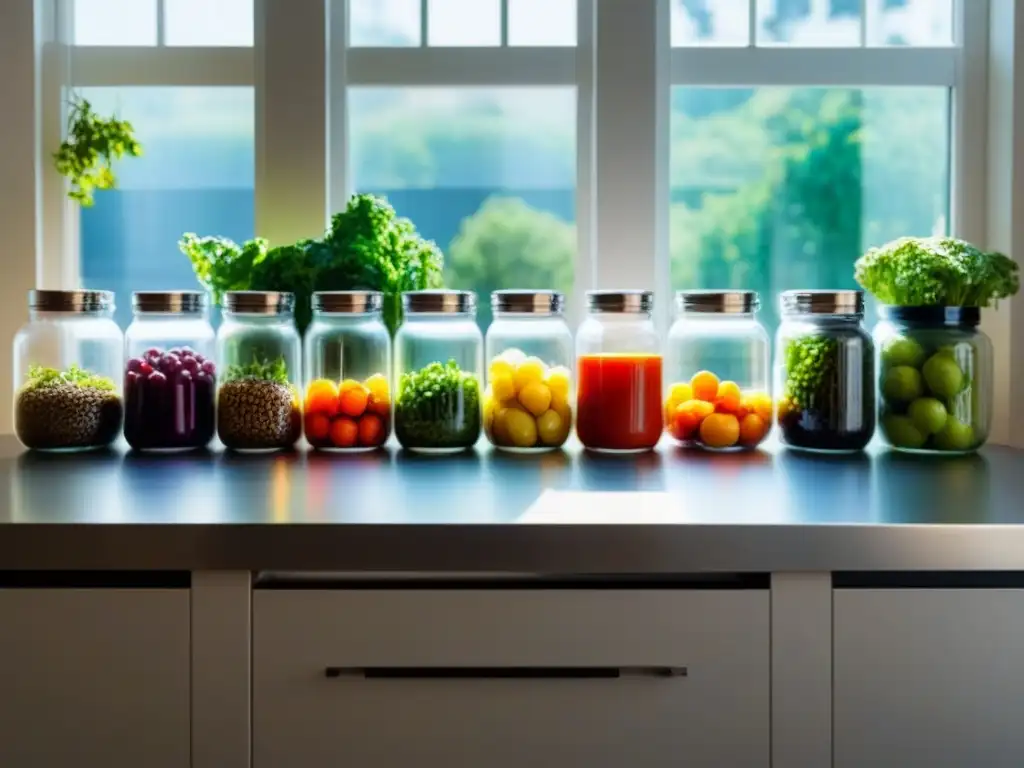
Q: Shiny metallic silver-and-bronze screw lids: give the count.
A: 9